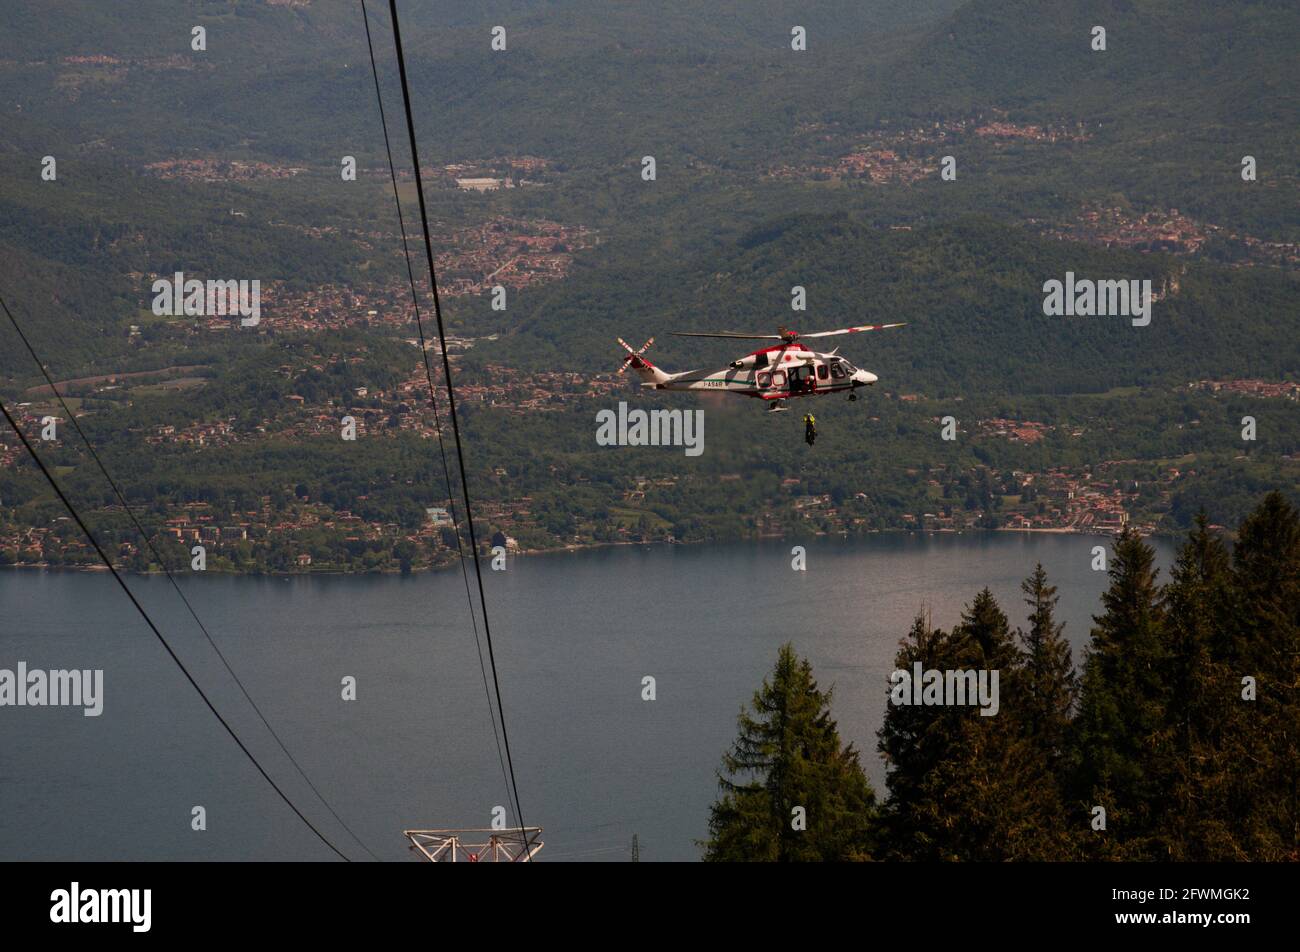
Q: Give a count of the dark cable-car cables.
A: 4